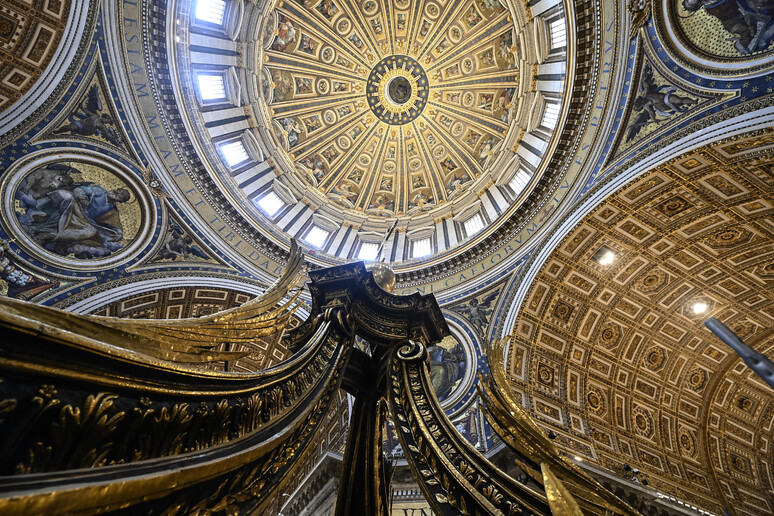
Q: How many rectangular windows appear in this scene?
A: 11